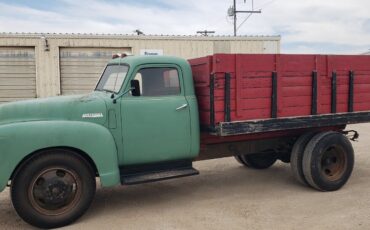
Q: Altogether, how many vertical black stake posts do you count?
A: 6